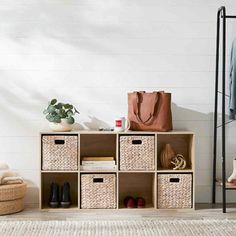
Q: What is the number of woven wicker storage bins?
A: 4